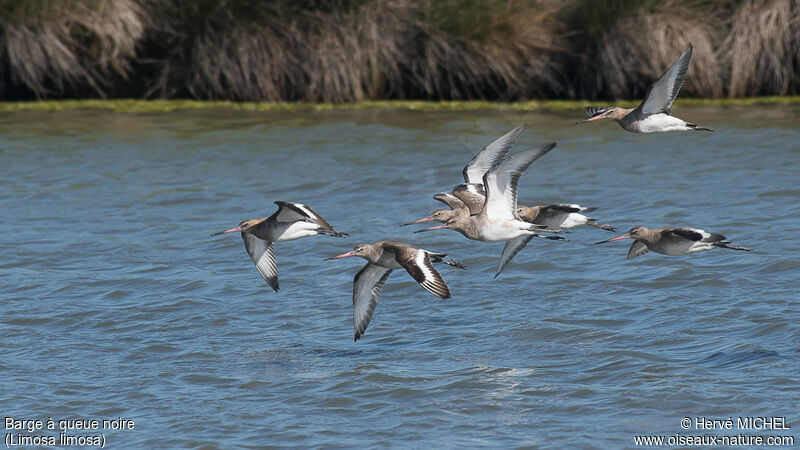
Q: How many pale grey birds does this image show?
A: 7